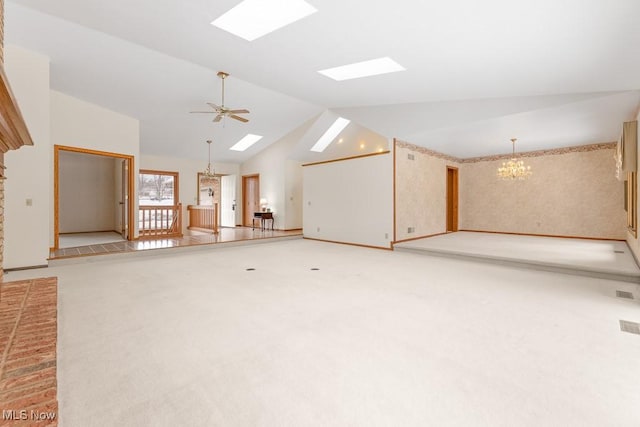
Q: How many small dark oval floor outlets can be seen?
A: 2